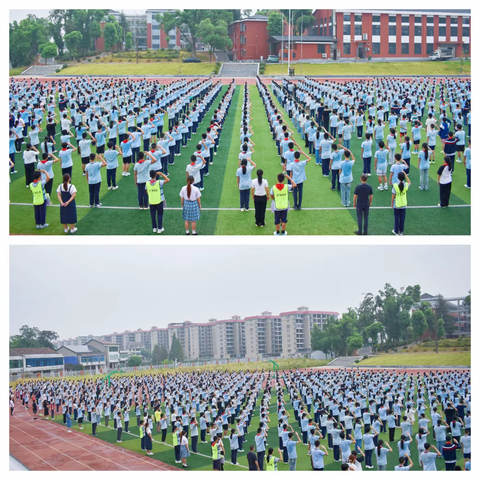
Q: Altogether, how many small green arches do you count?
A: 2